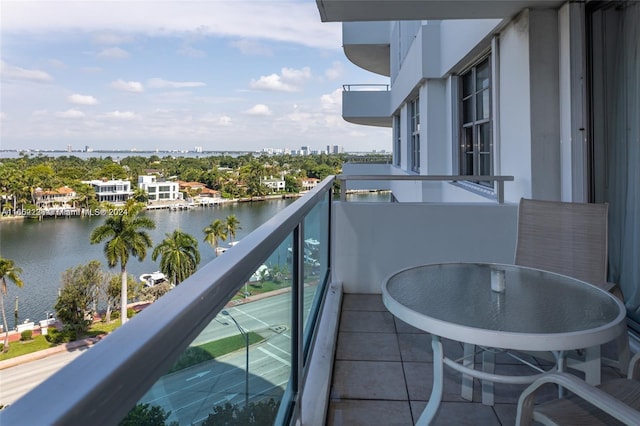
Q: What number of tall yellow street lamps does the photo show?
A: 0